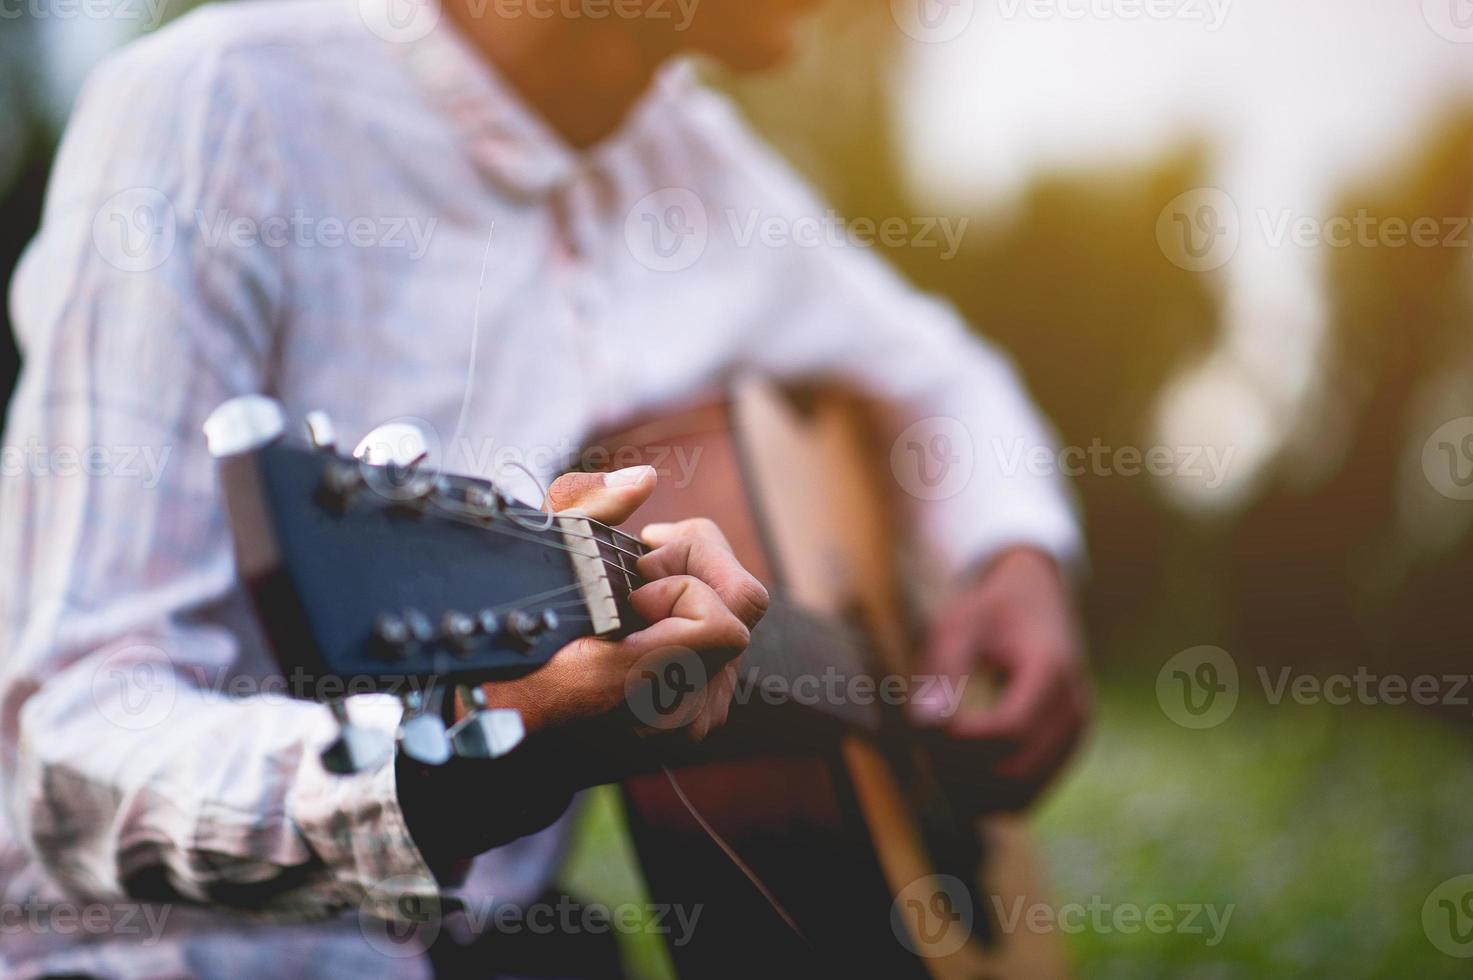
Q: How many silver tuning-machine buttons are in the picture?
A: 6